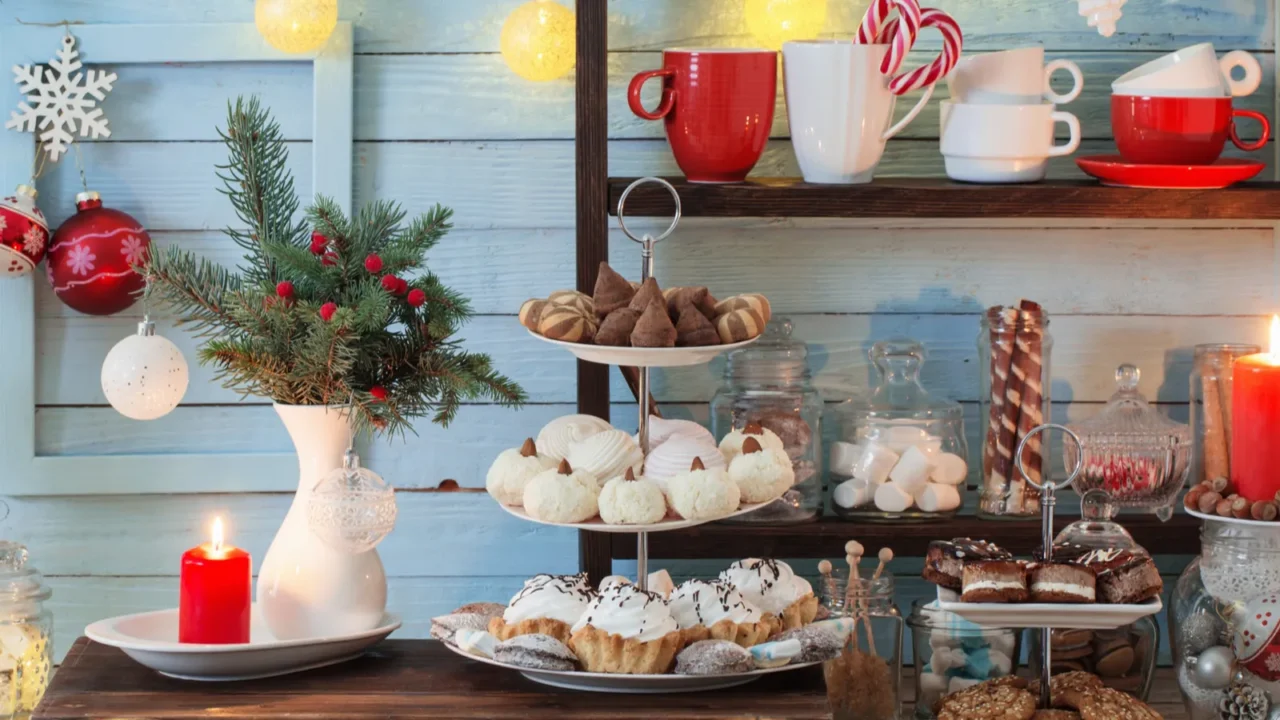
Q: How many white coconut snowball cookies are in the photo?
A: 6